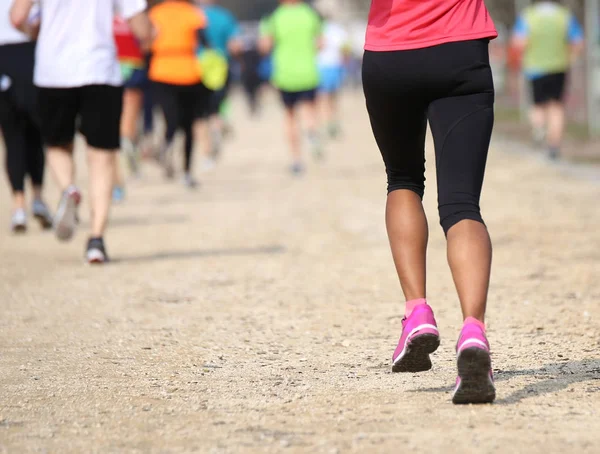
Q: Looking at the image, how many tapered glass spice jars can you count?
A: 0